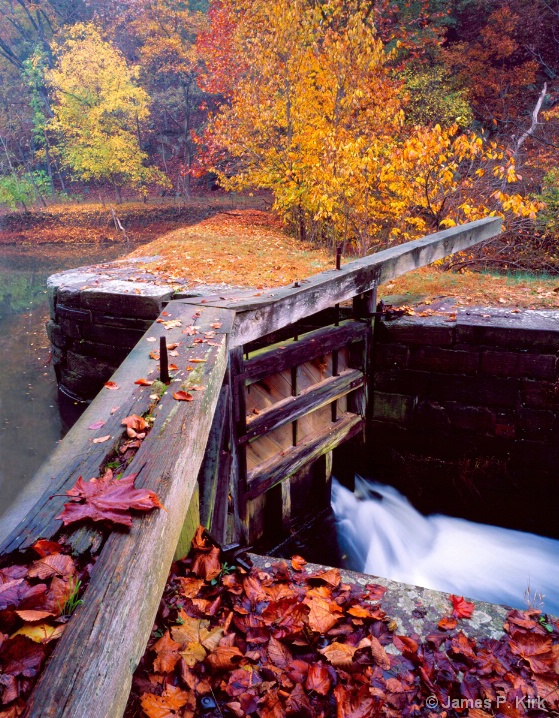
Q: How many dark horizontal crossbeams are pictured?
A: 3